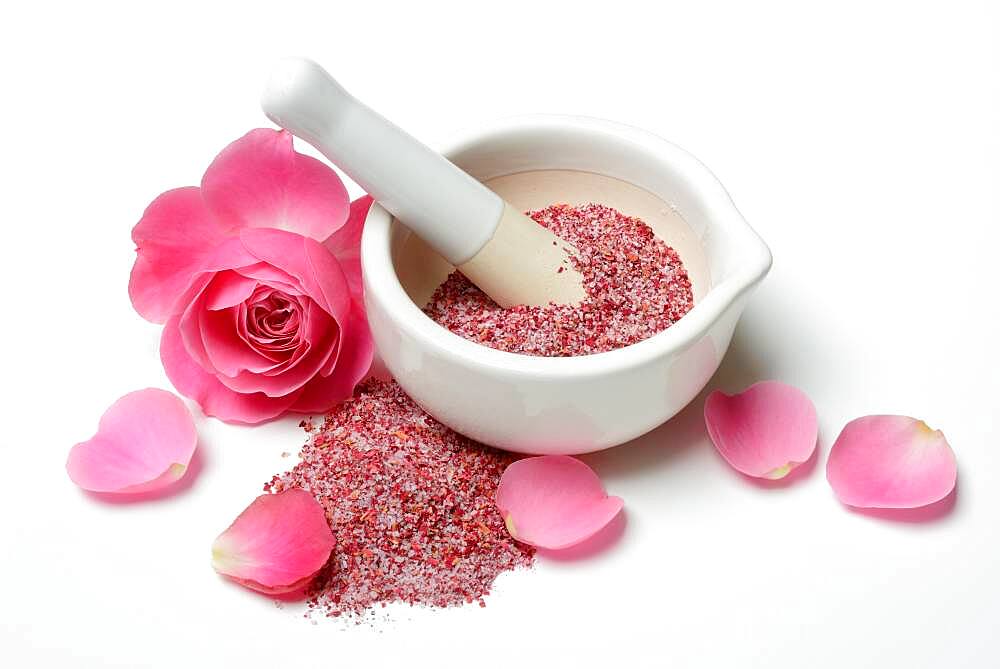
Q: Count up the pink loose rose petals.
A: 5